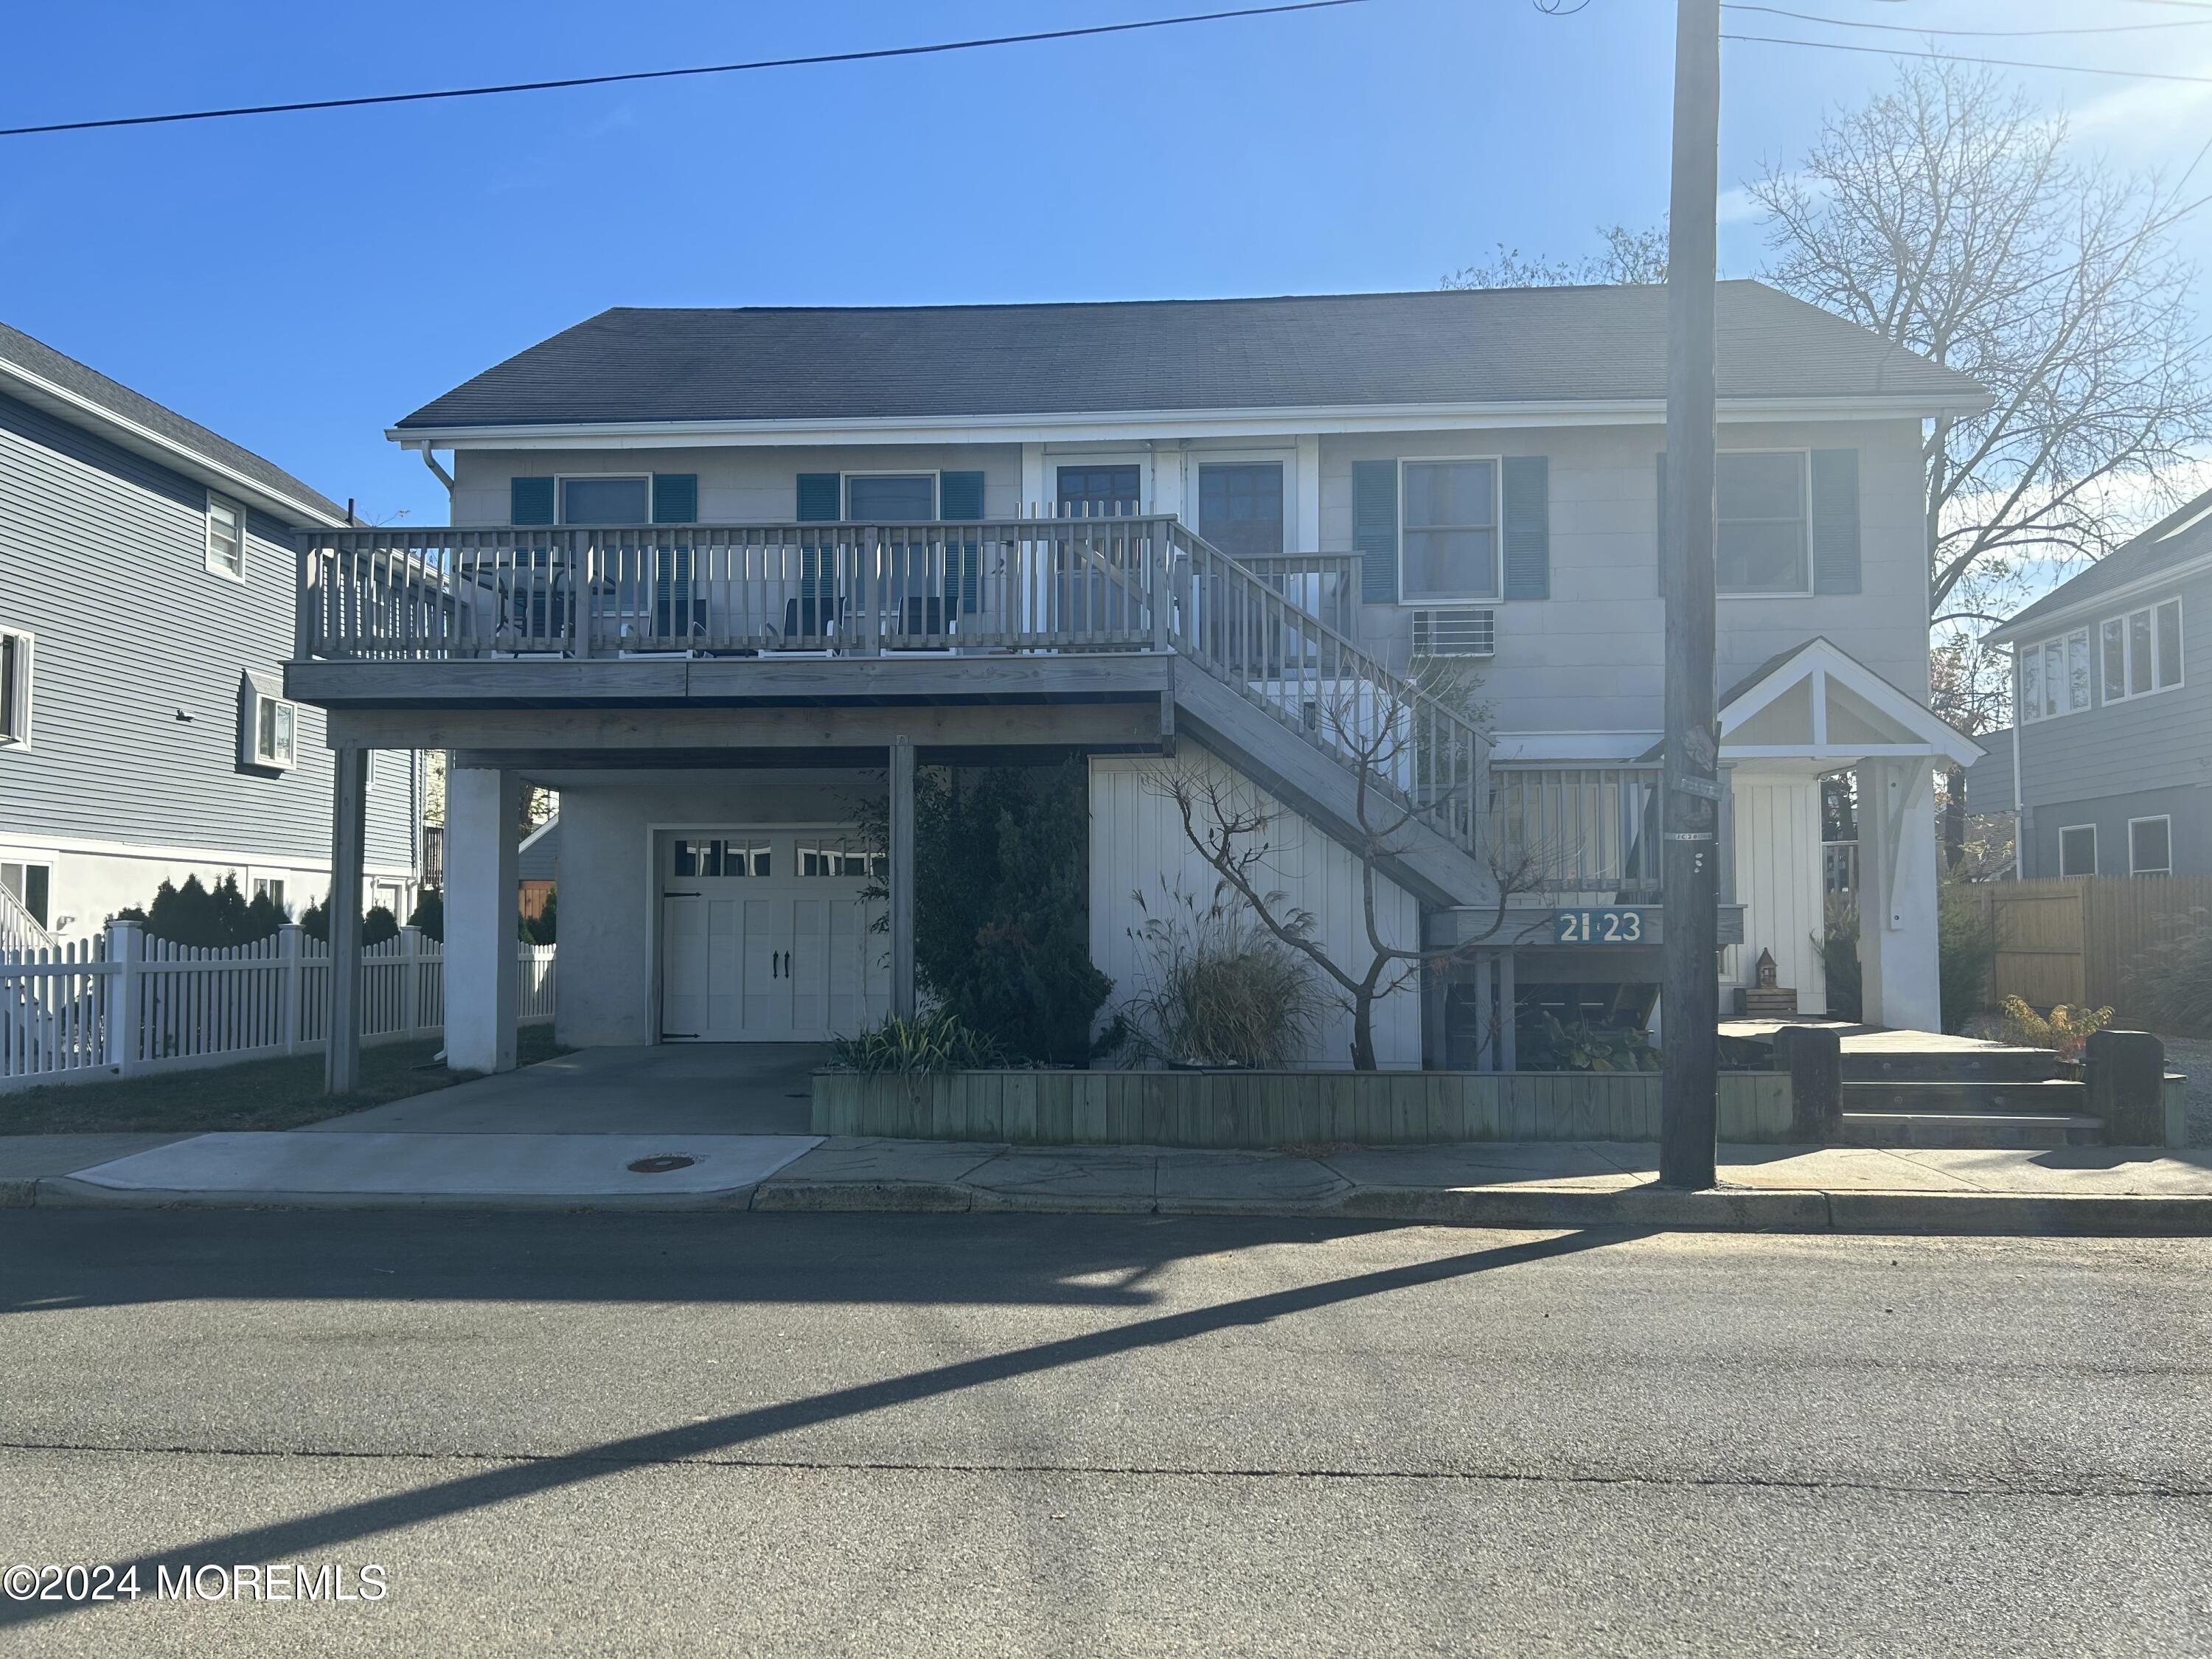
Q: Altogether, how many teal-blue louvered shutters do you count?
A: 8